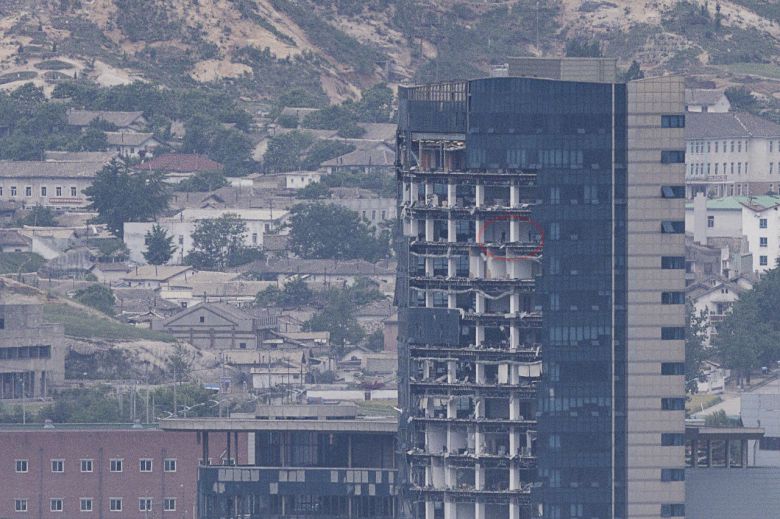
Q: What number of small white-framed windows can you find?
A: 12